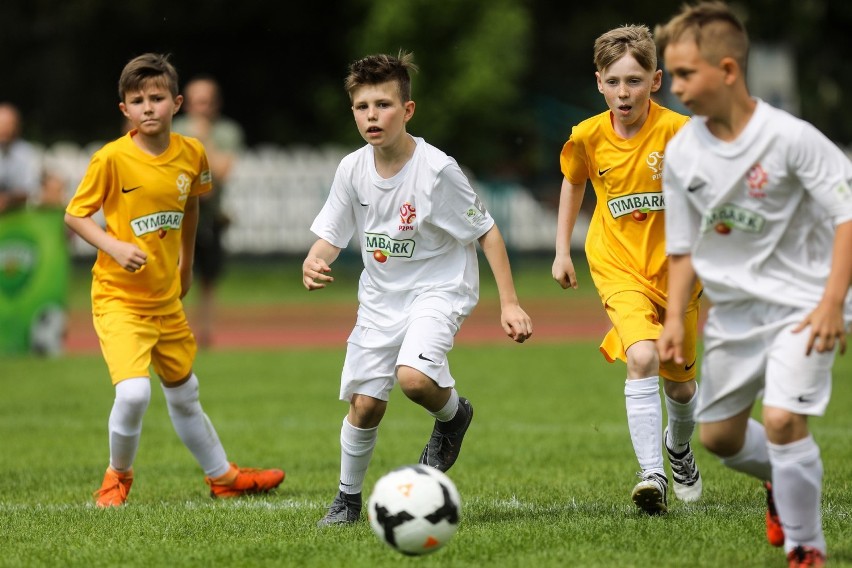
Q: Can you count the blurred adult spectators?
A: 2